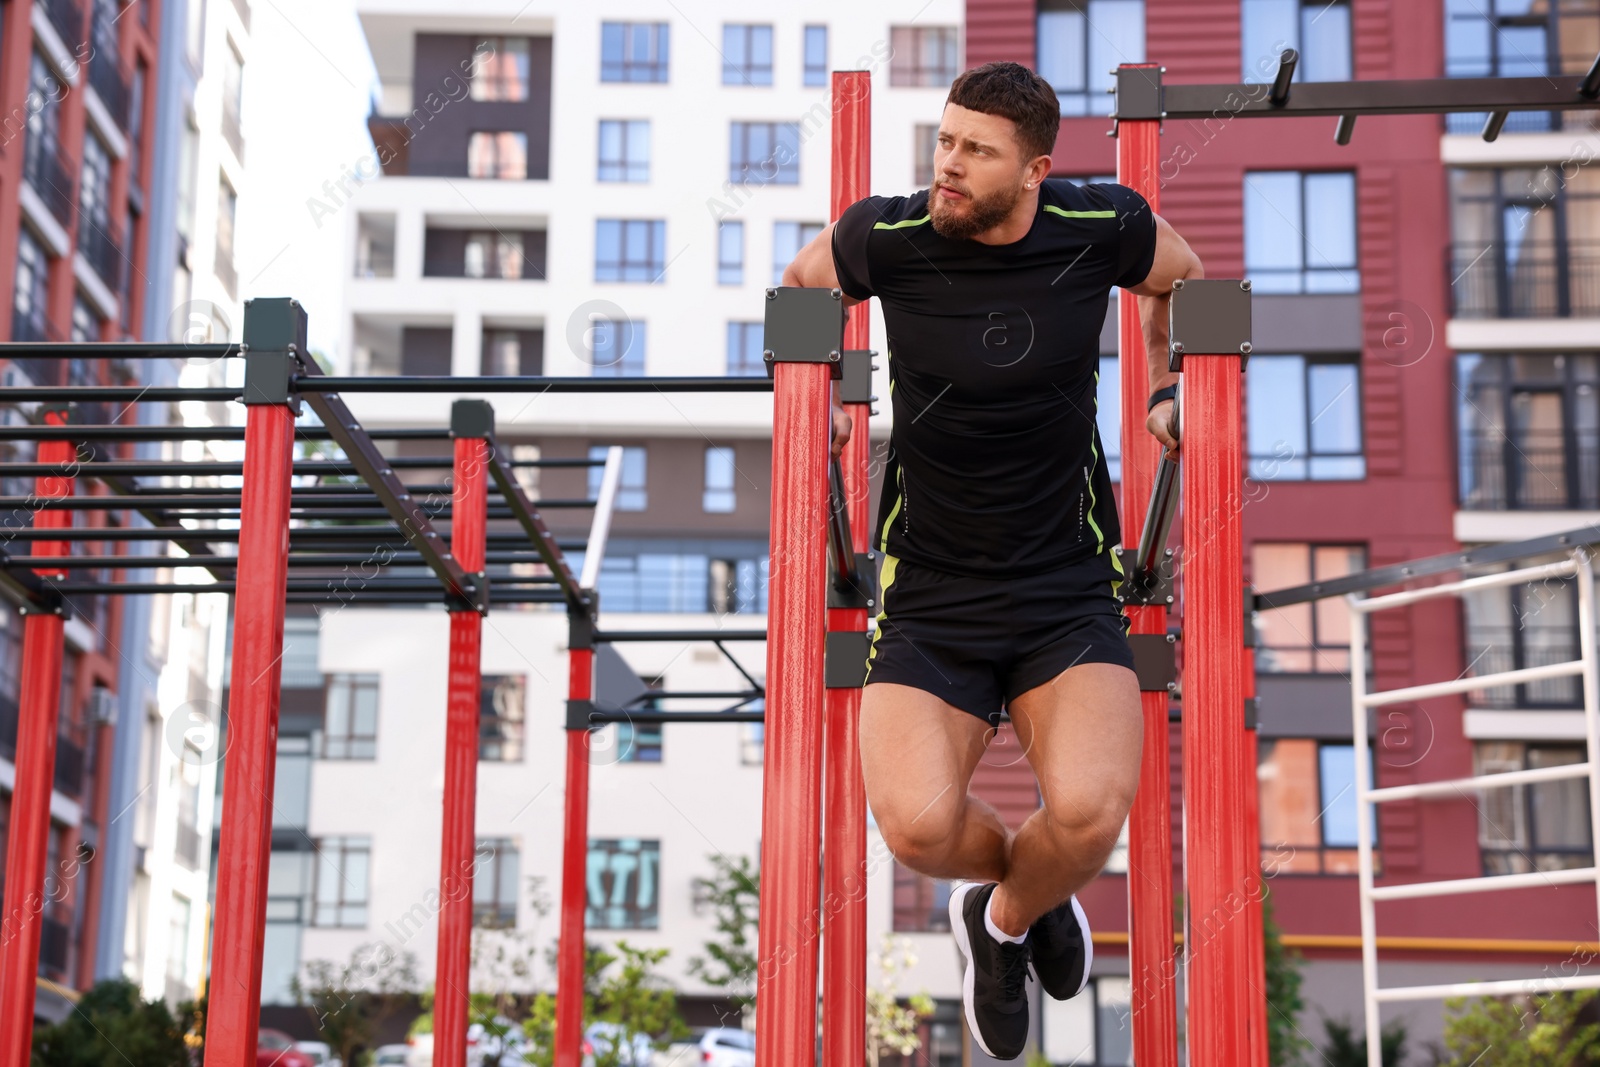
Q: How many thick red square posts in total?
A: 9